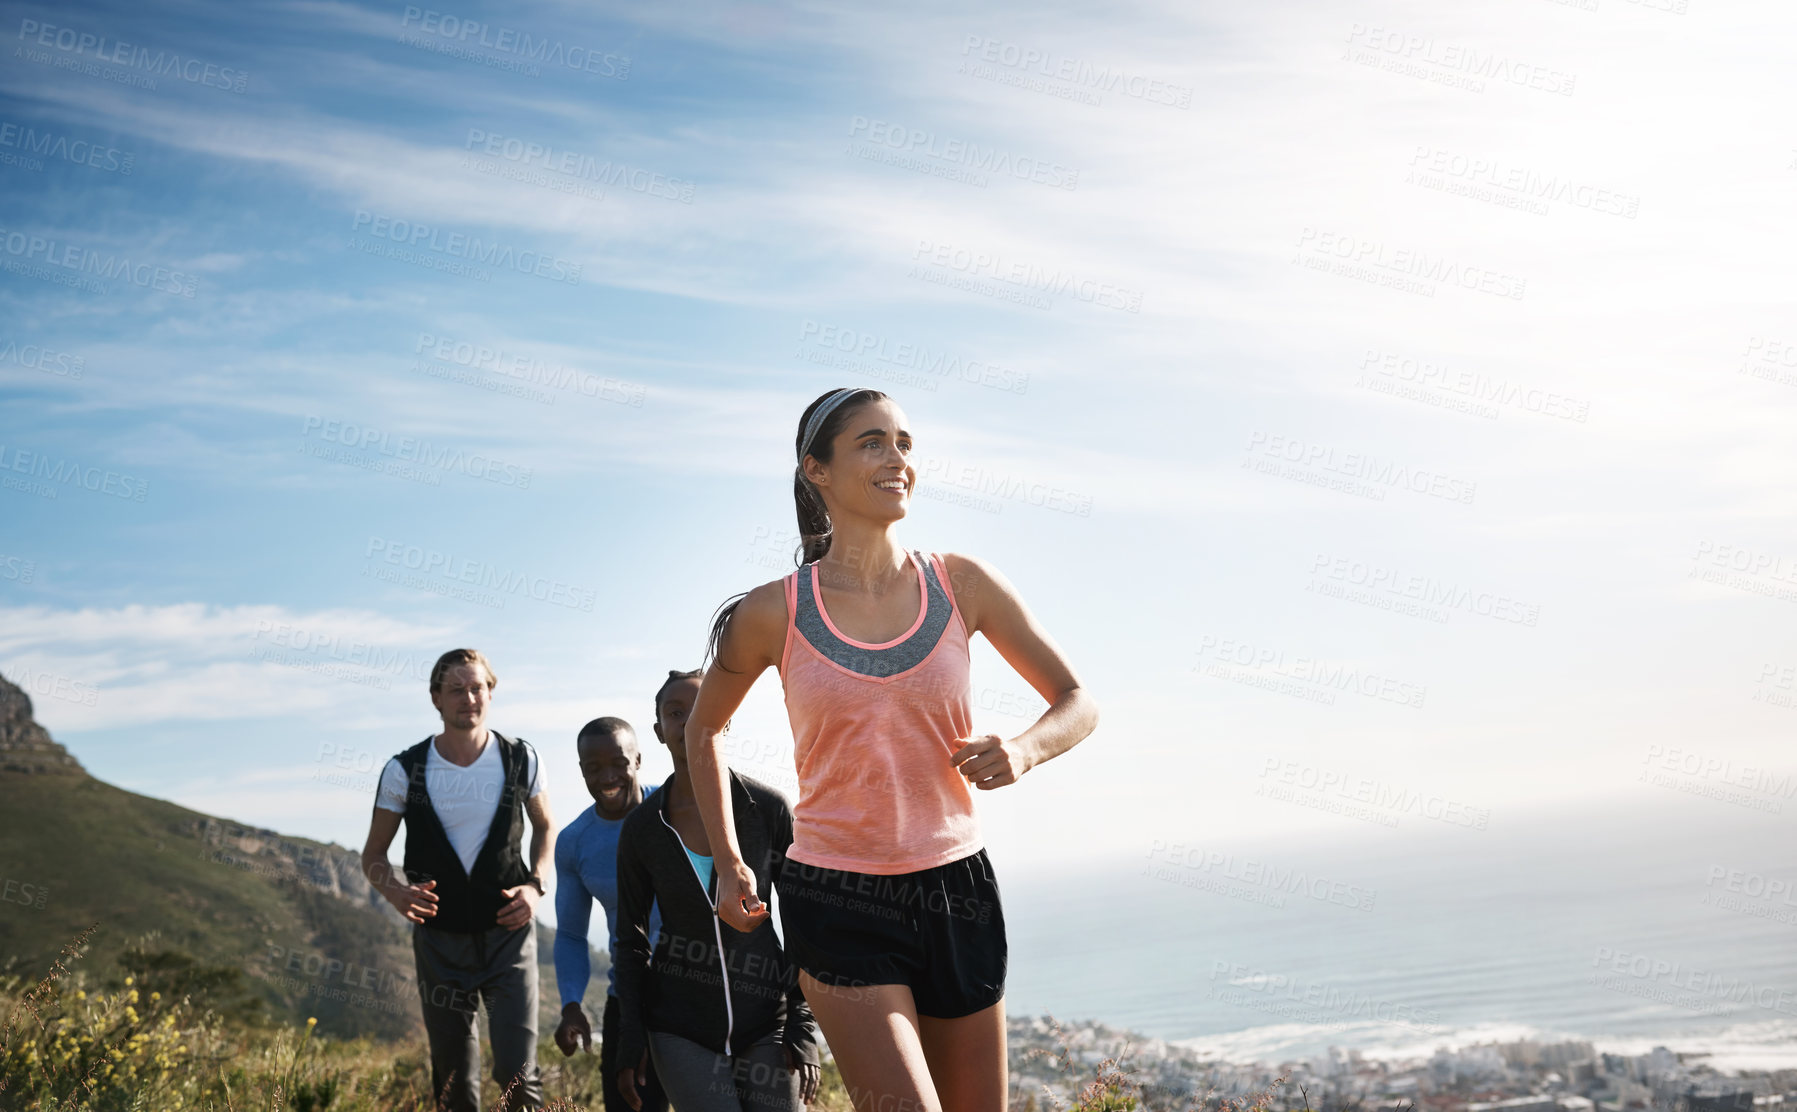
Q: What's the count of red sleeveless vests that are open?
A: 0